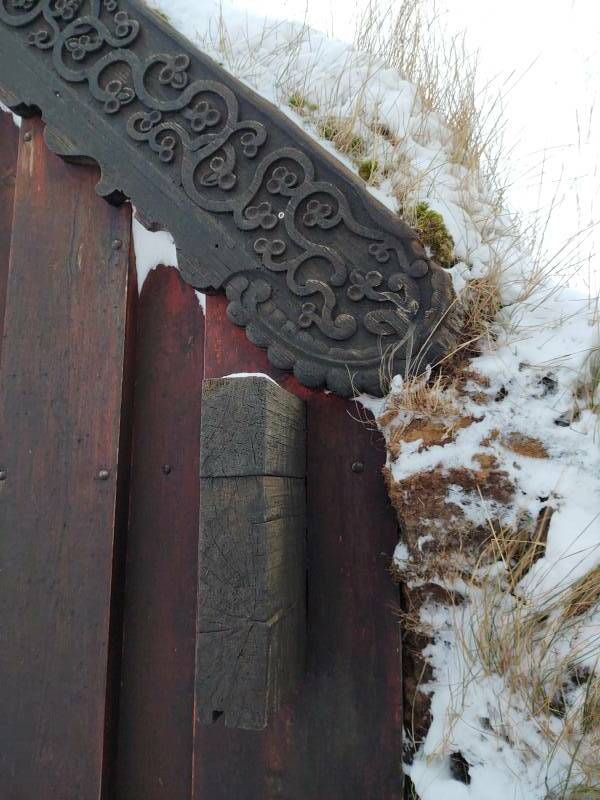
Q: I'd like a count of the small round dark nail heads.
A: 6